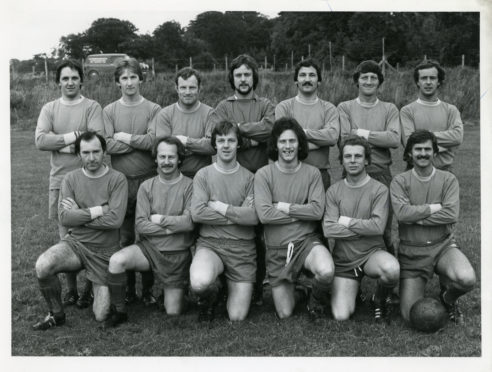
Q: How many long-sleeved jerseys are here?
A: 13